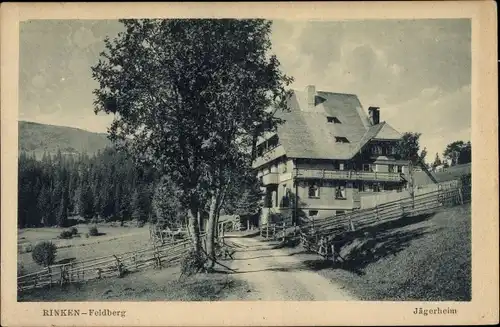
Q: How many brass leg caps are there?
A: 0